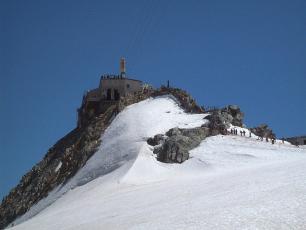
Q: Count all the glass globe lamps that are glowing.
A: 0